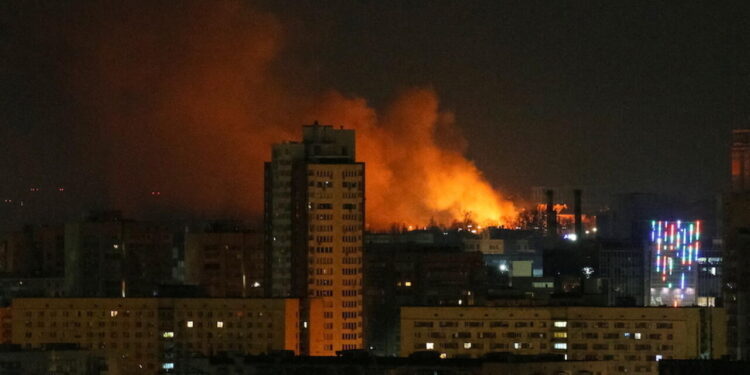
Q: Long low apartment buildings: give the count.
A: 2